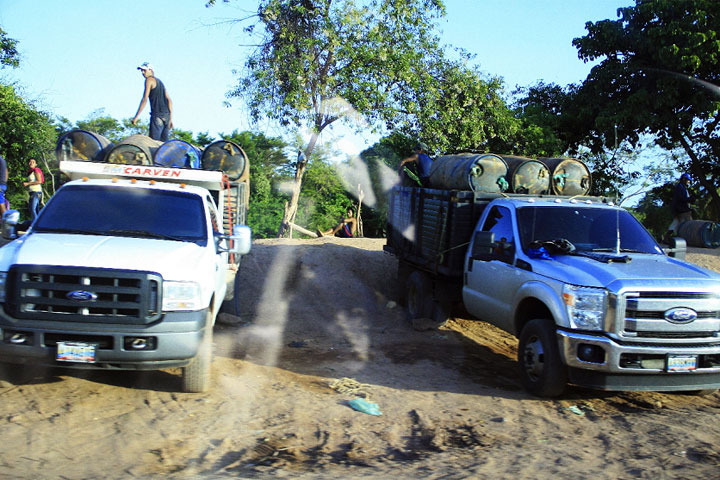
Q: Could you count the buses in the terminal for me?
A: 0